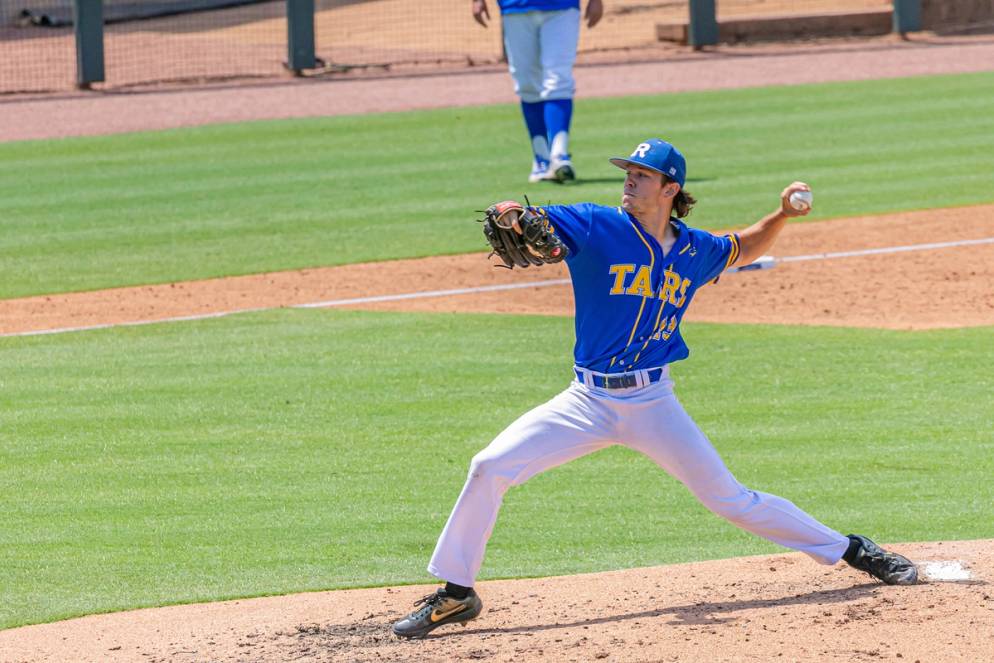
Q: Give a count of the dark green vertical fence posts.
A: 4